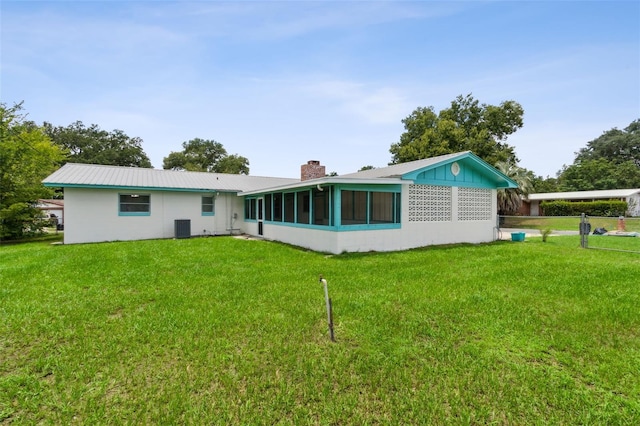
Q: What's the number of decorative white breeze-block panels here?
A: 2